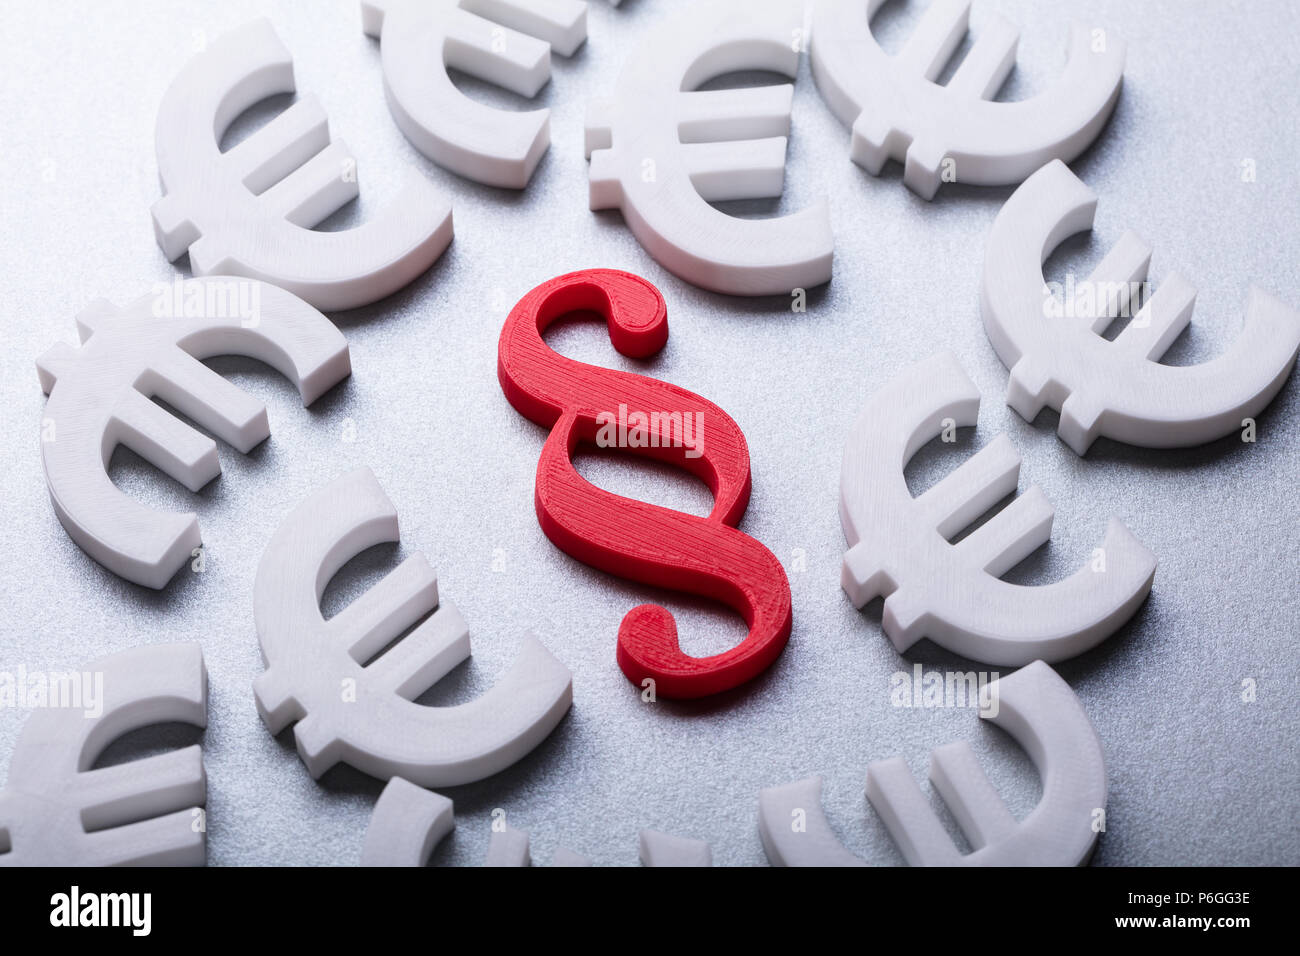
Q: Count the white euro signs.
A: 11